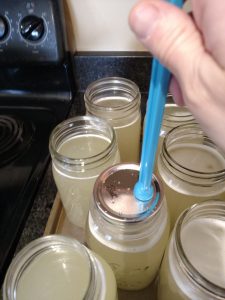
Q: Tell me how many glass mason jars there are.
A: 7